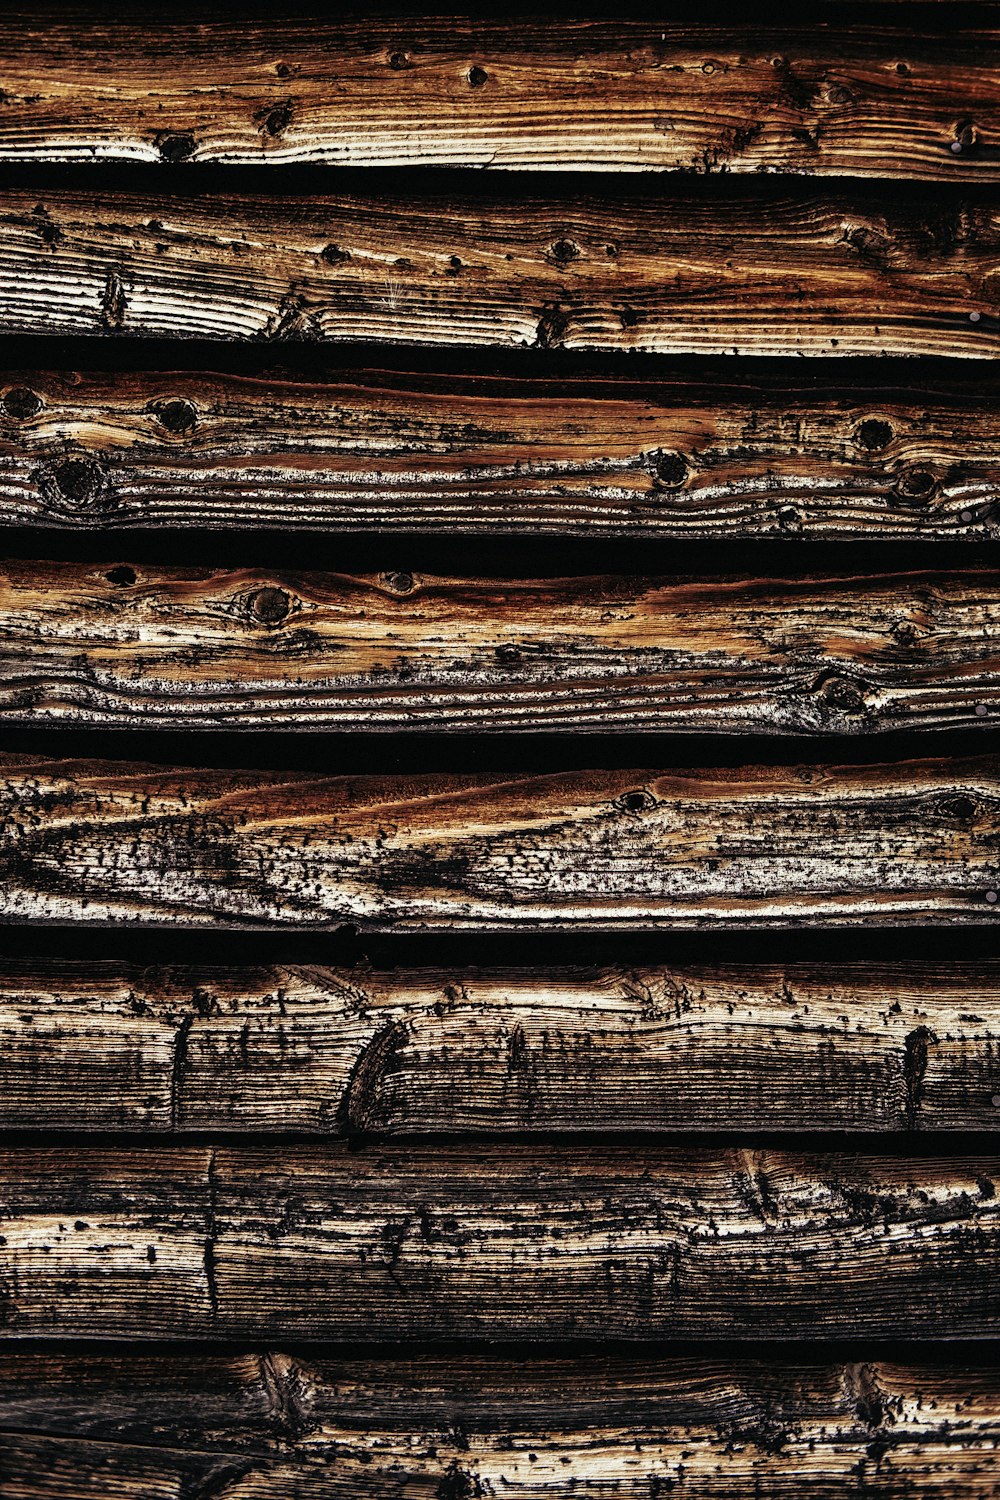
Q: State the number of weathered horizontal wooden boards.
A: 8